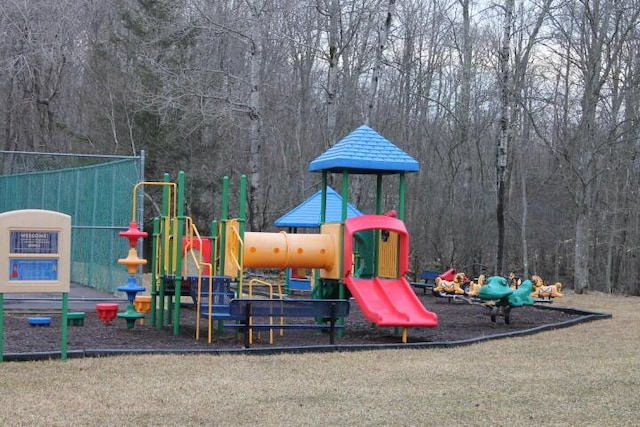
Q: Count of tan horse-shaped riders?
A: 4